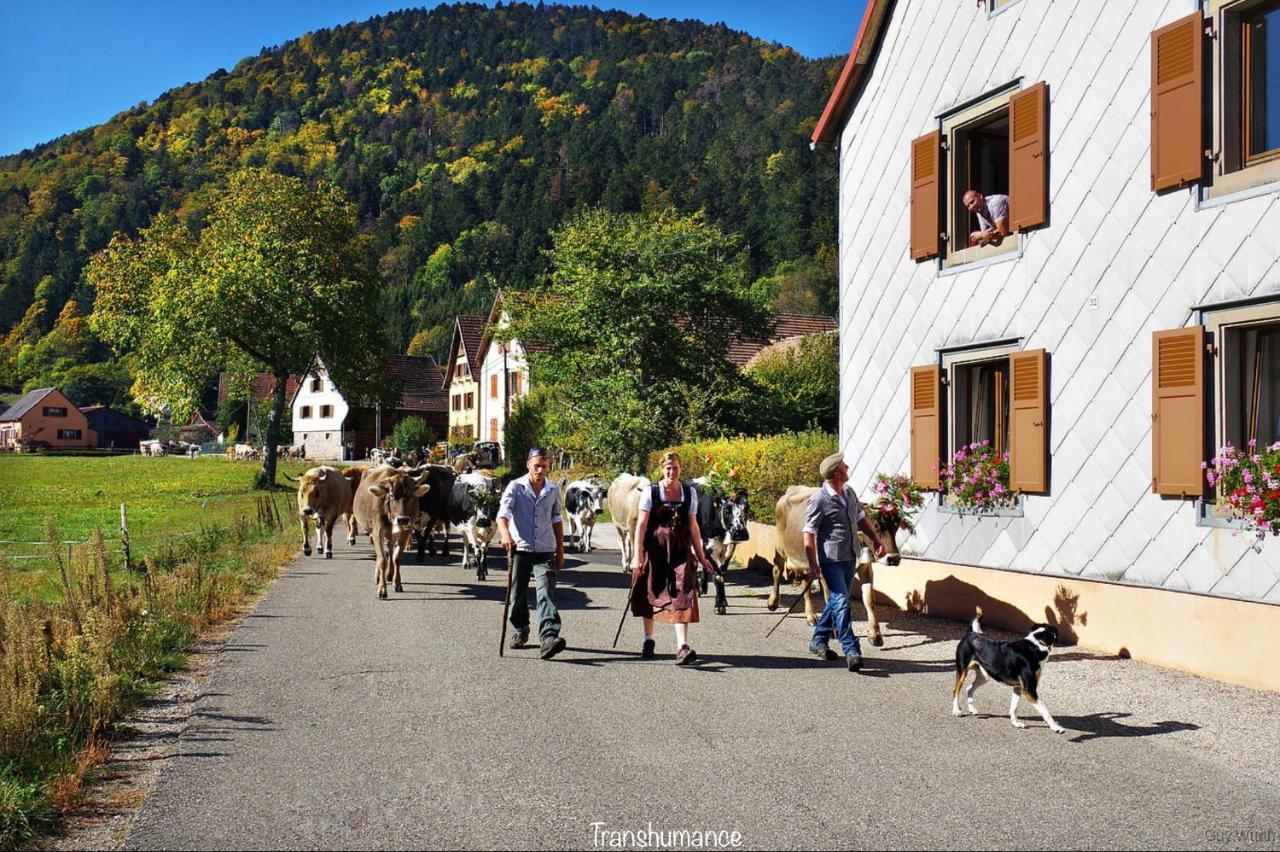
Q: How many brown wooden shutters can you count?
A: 6